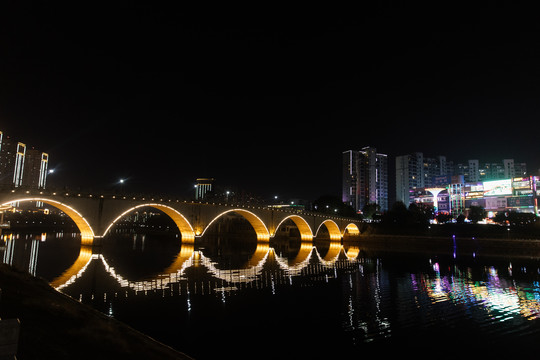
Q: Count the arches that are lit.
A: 6